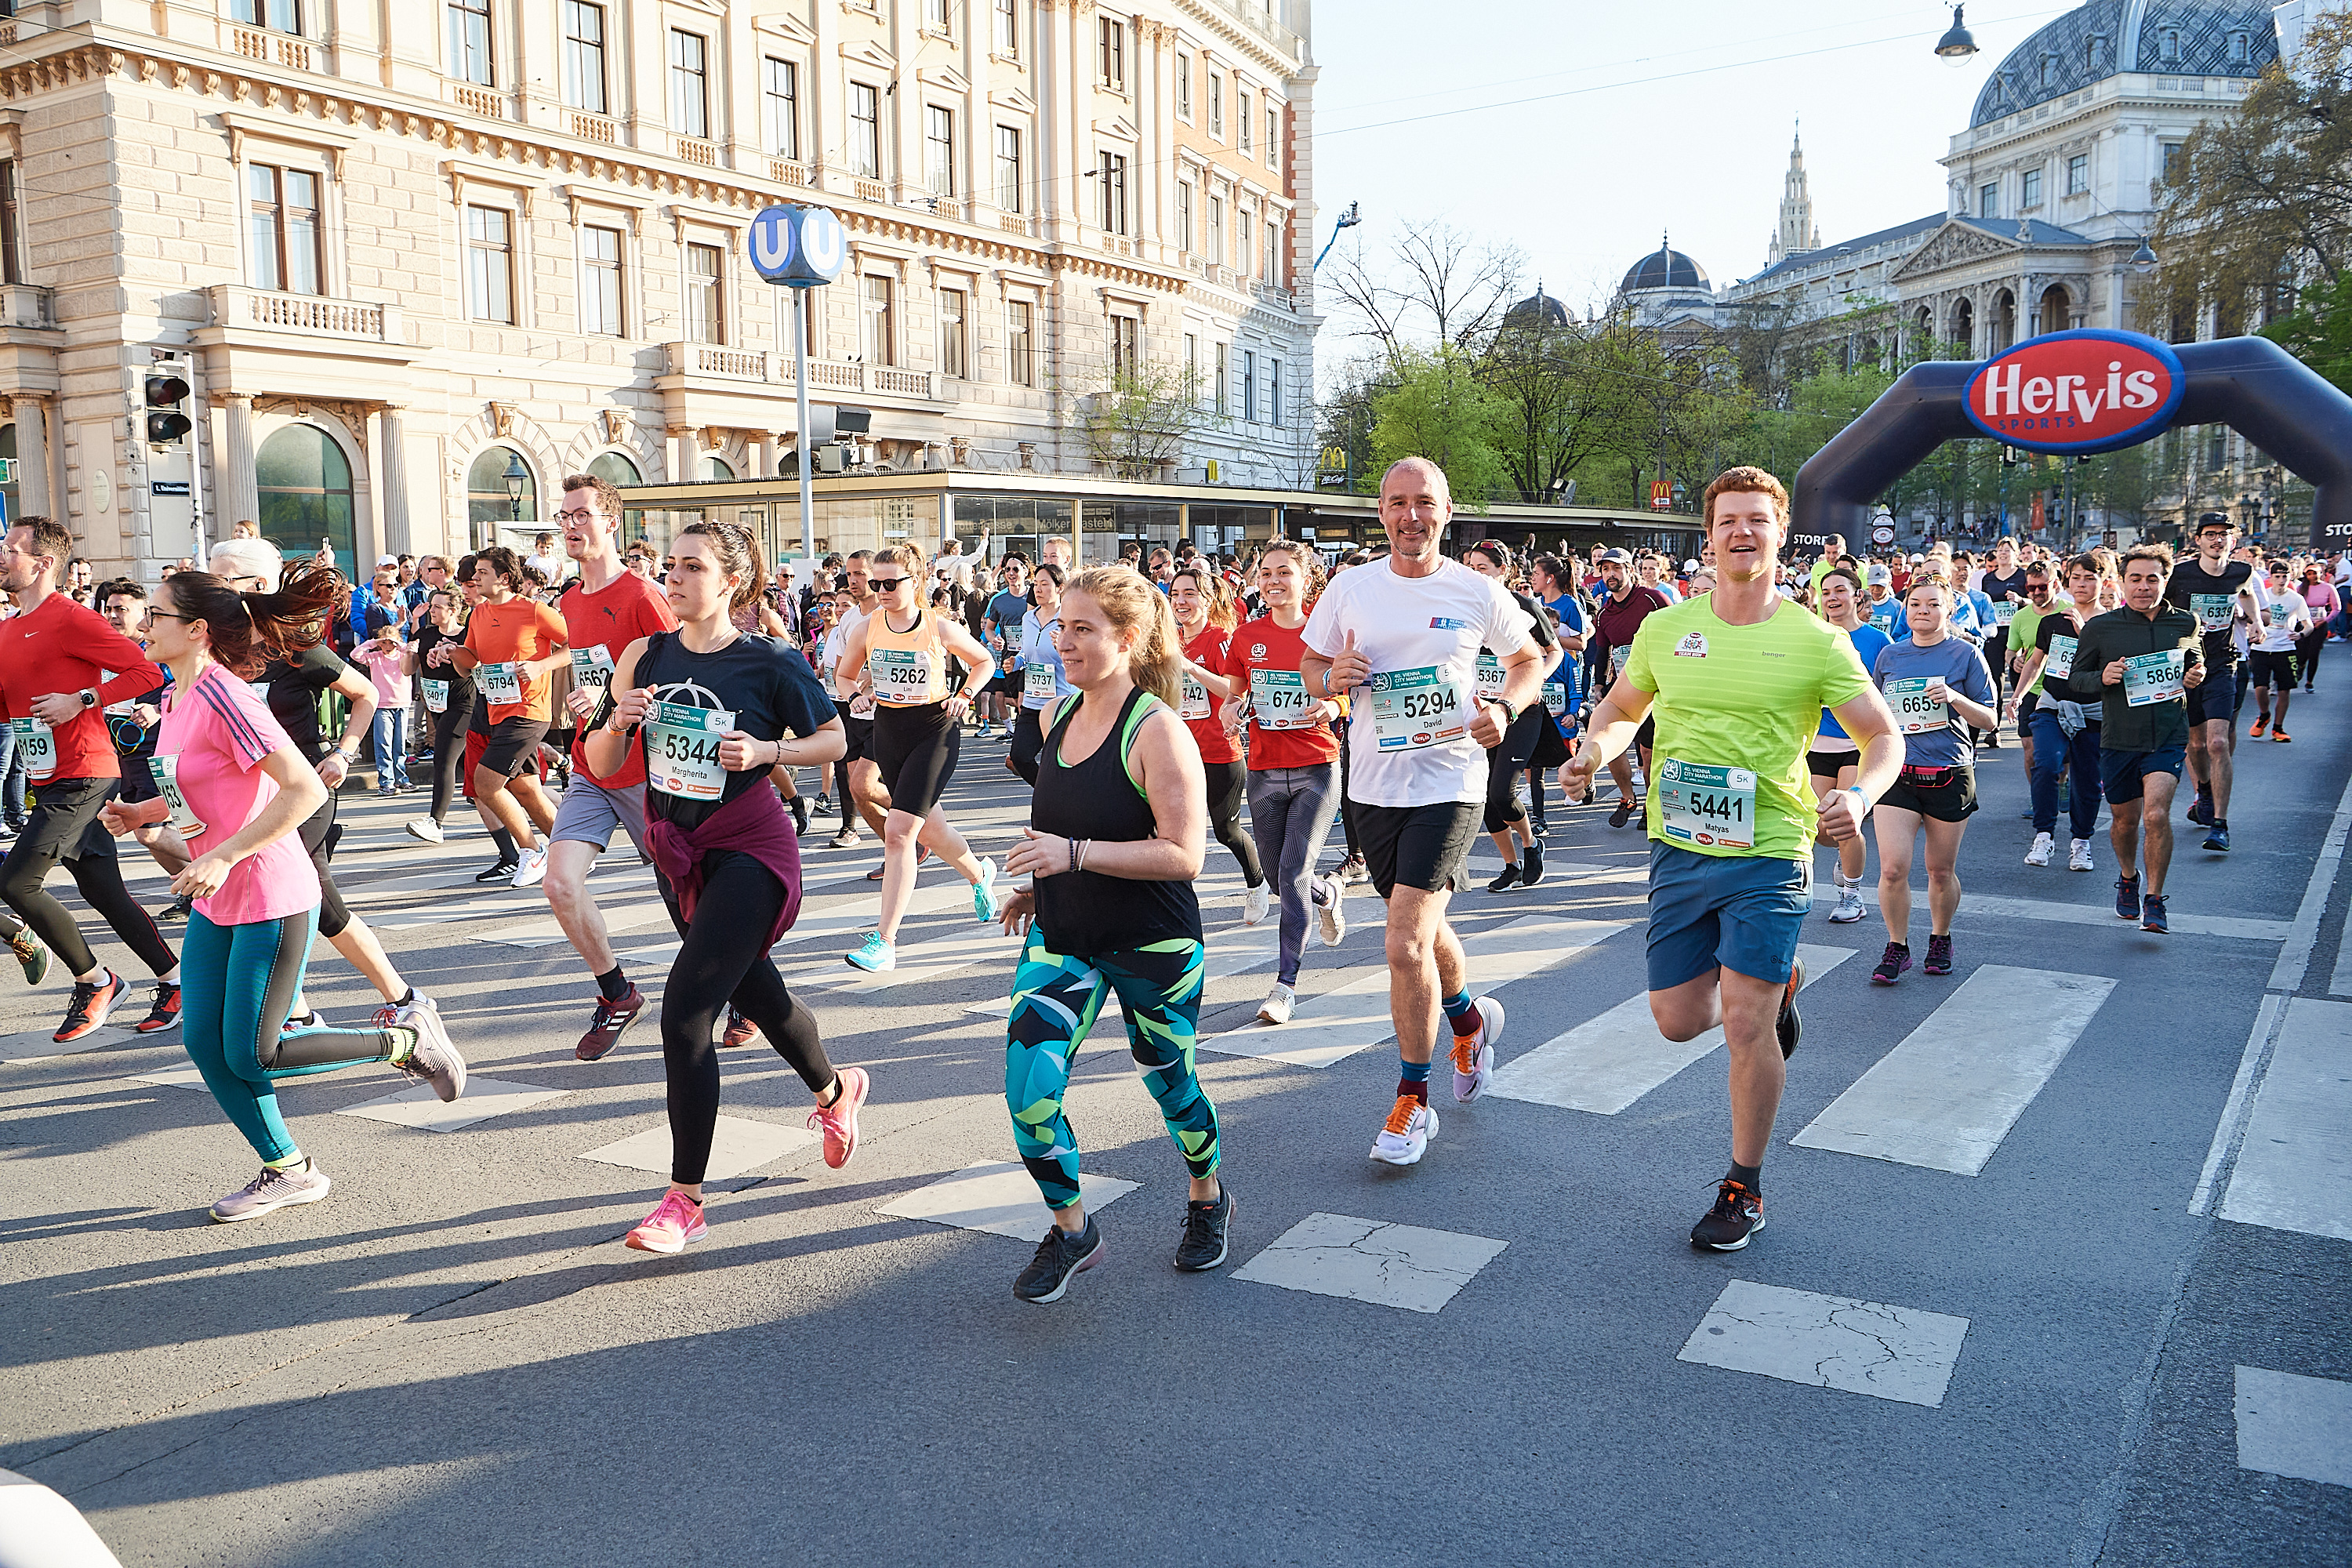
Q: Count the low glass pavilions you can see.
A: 1